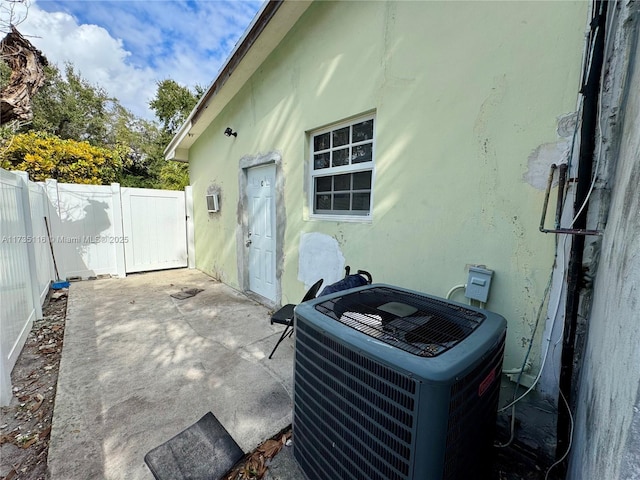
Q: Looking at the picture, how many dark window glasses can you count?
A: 12